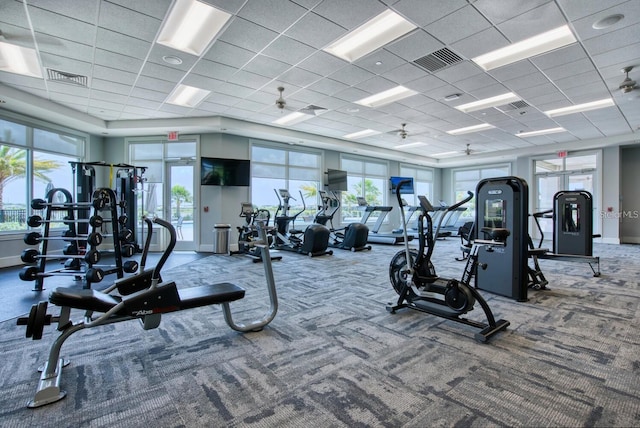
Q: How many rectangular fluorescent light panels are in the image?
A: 14